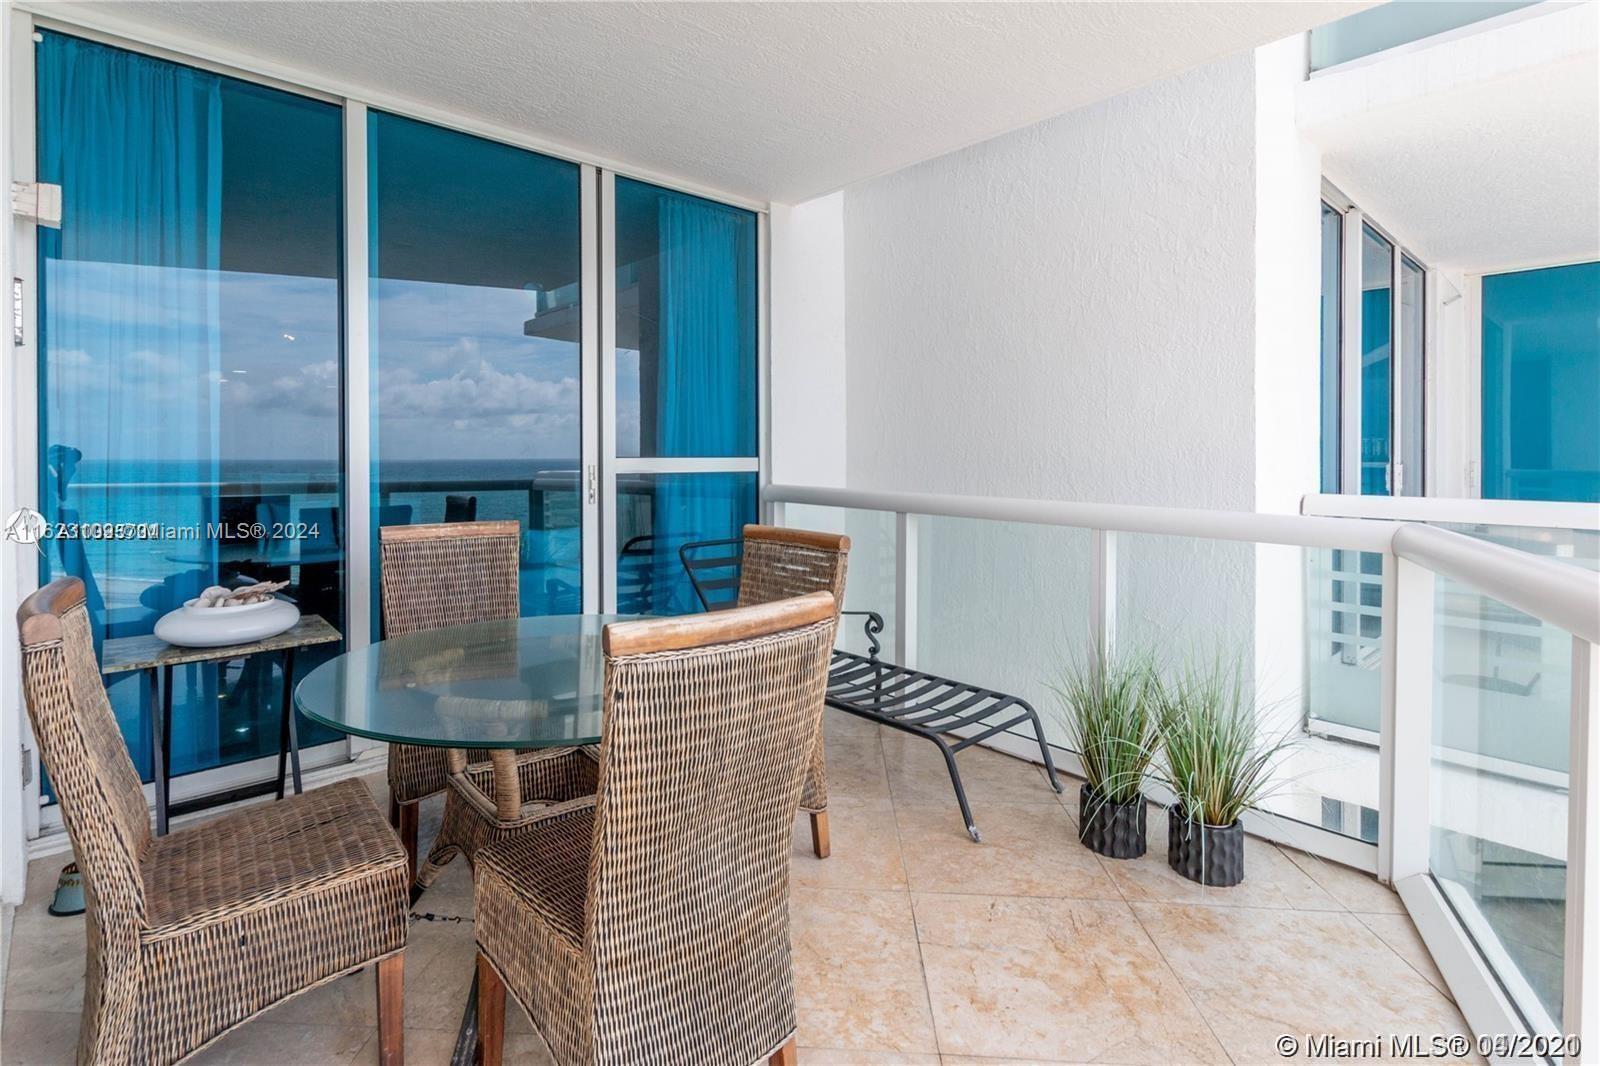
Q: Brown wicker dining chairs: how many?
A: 4